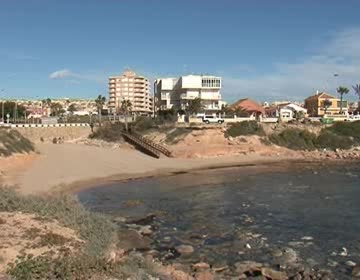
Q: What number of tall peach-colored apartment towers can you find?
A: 1